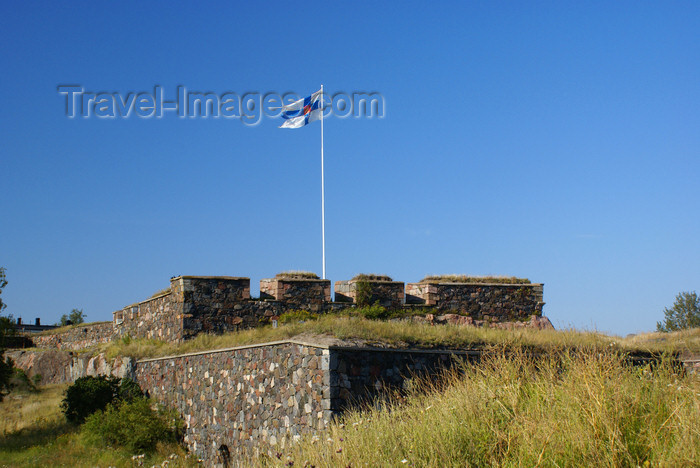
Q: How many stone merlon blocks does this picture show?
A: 4